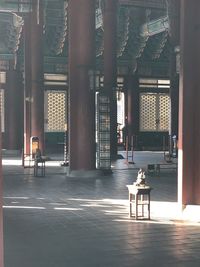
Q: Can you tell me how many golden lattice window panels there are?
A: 3